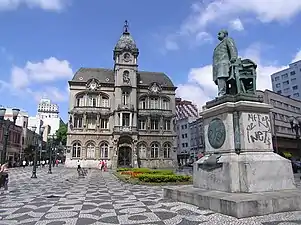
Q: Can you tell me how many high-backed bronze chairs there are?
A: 1